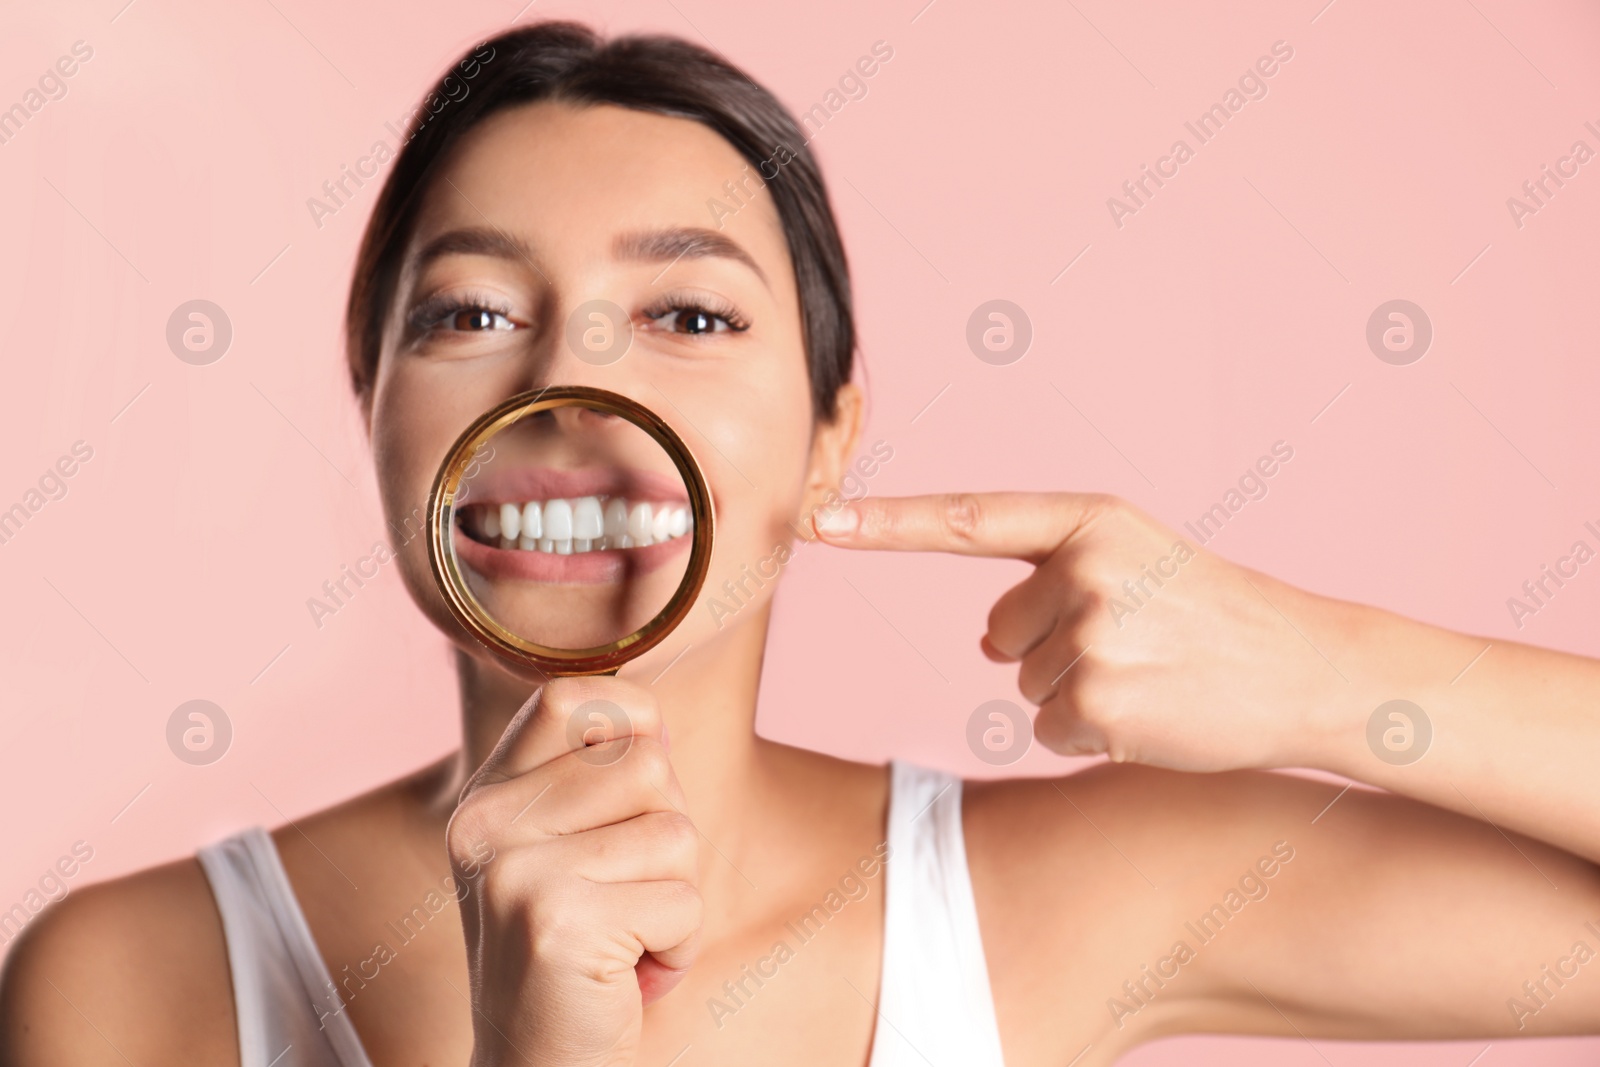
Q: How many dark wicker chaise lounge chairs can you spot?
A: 0